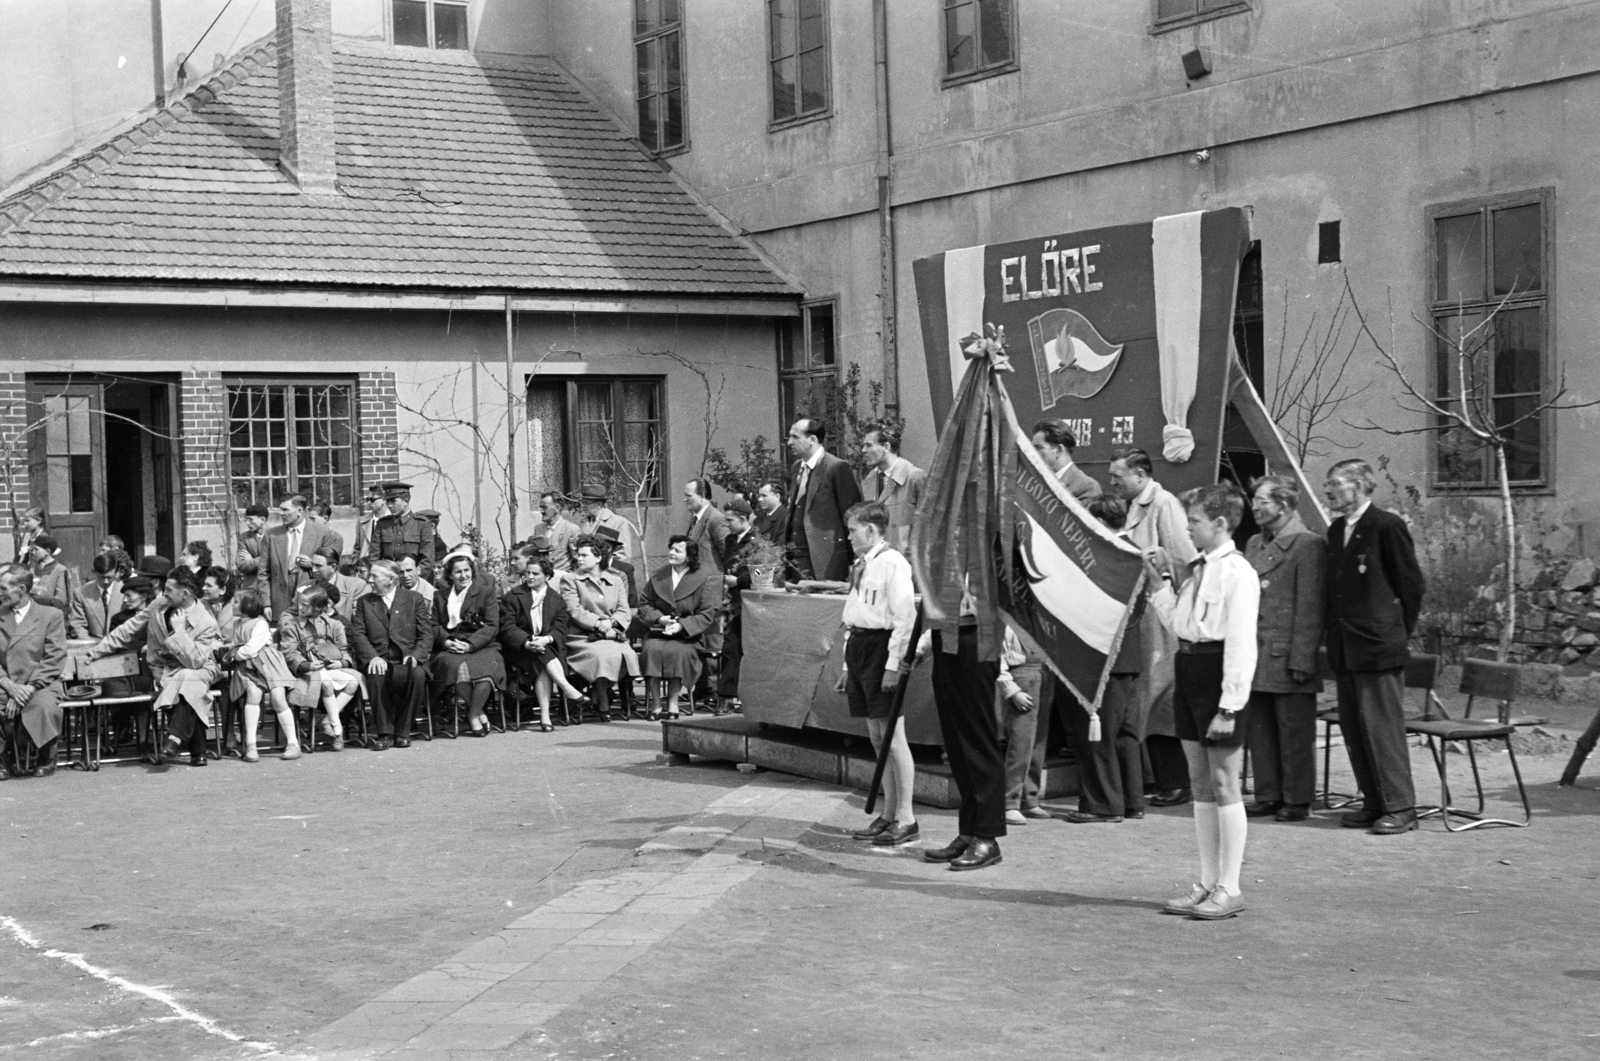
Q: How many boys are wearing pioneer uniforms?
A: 2